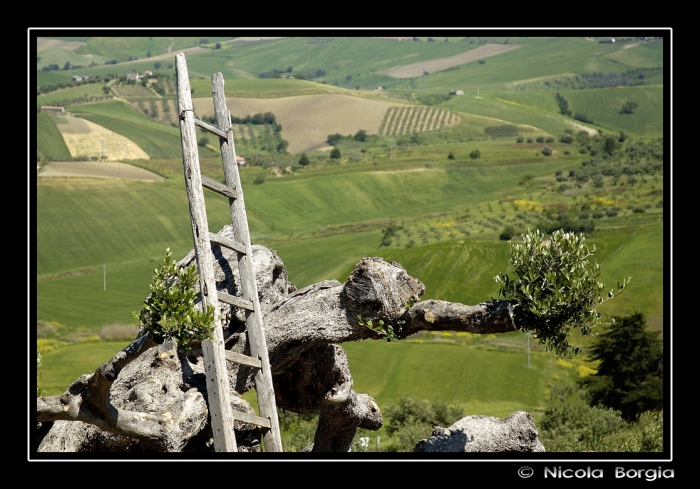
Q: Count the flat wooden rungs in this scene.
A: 6